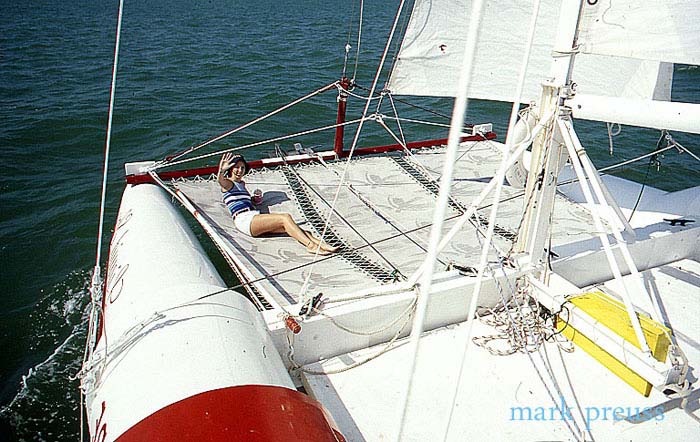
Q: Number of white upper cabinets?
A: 0